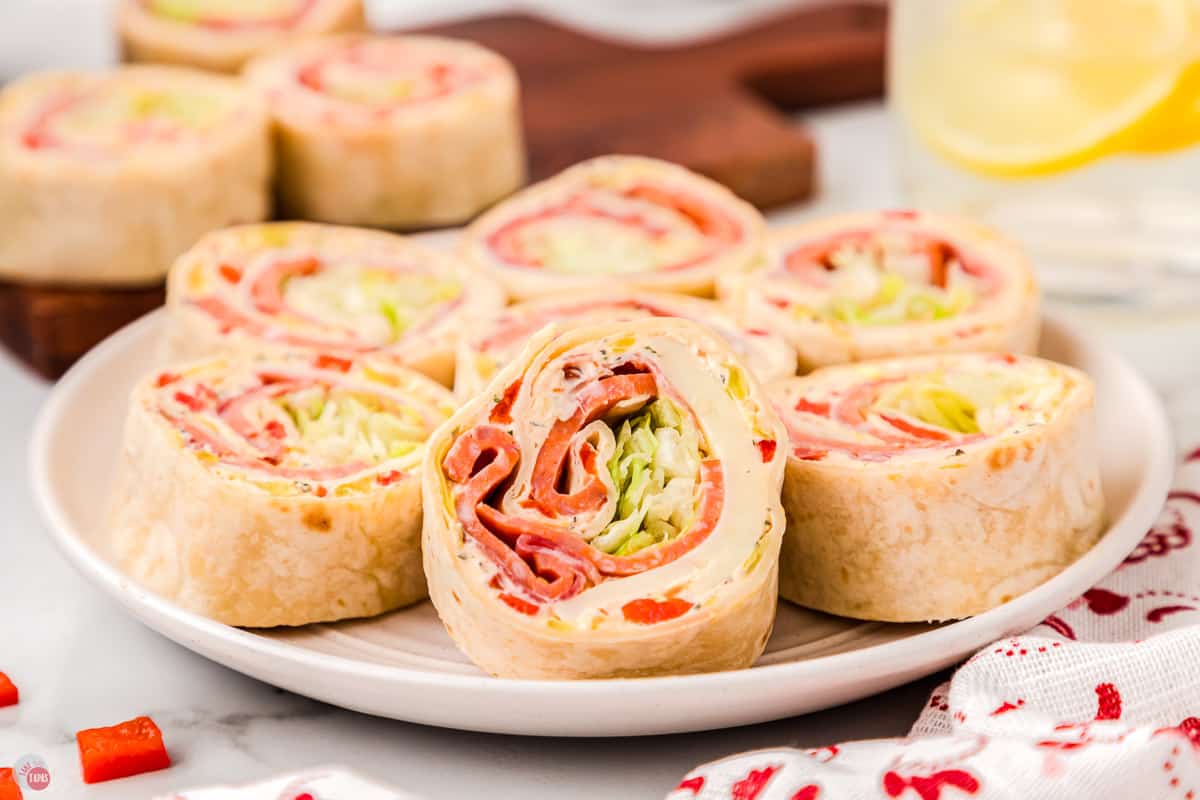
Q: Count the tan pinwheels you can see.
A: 10